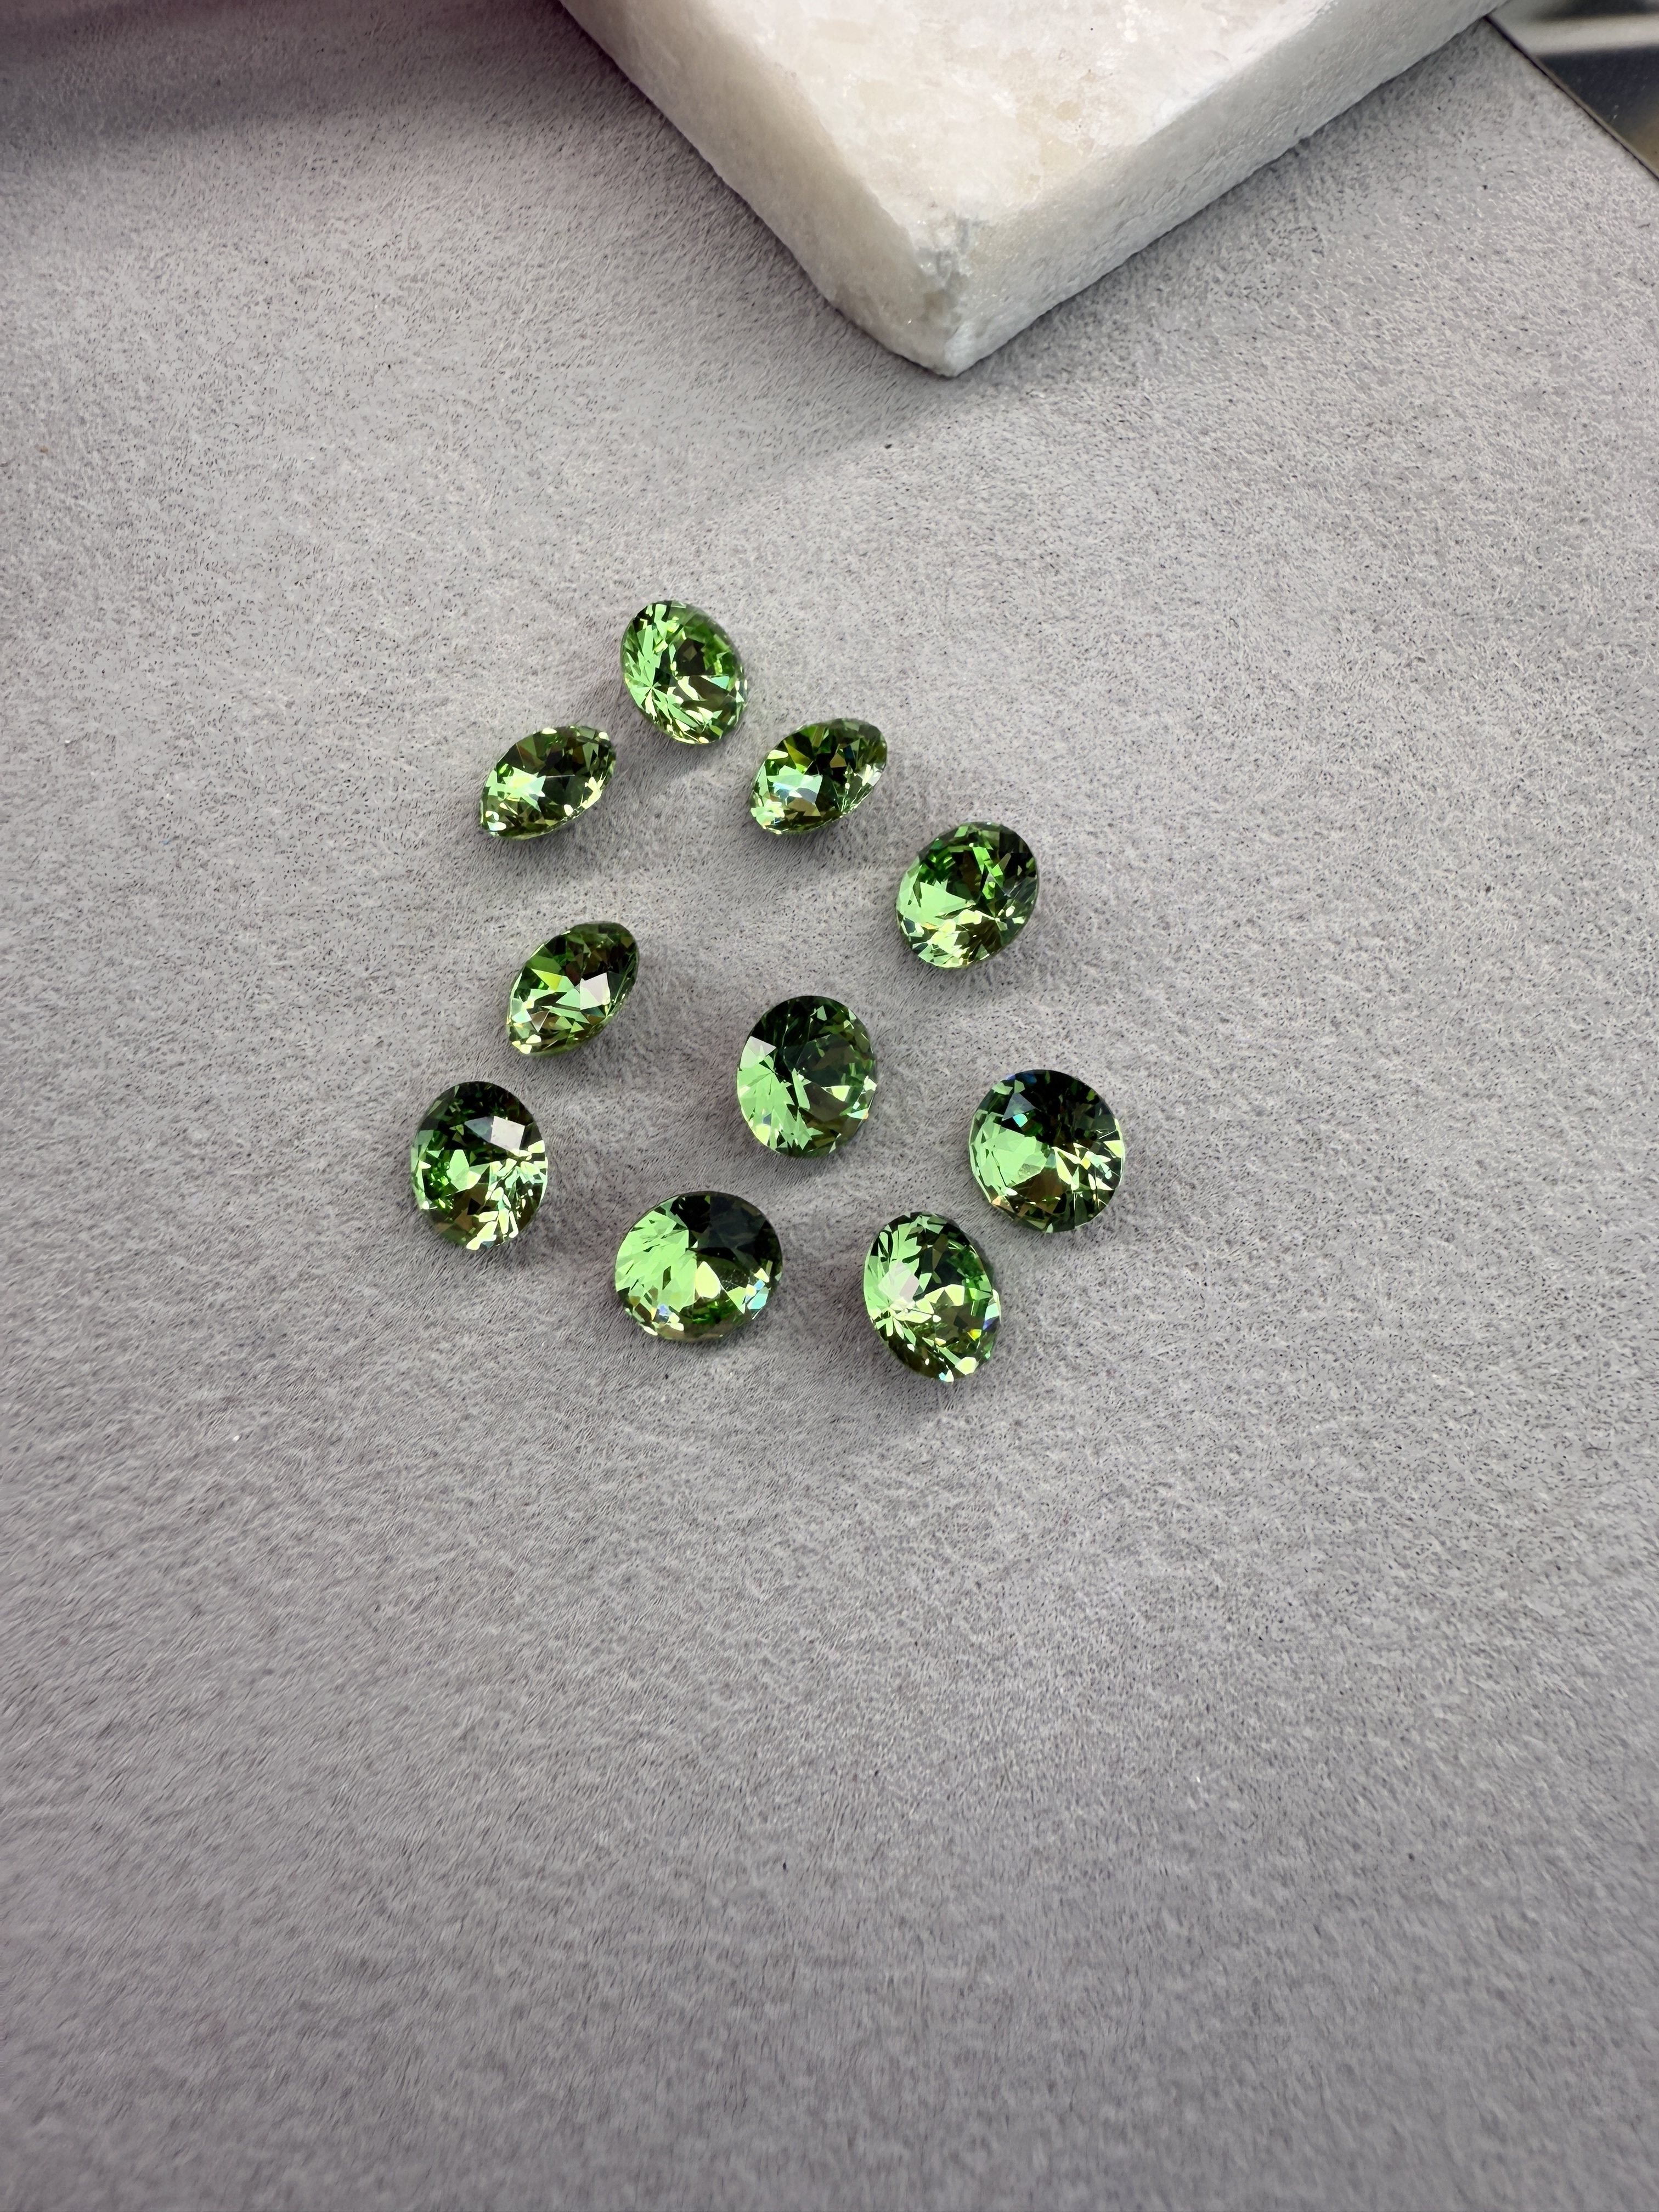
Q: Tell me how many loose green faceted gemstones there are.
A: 10